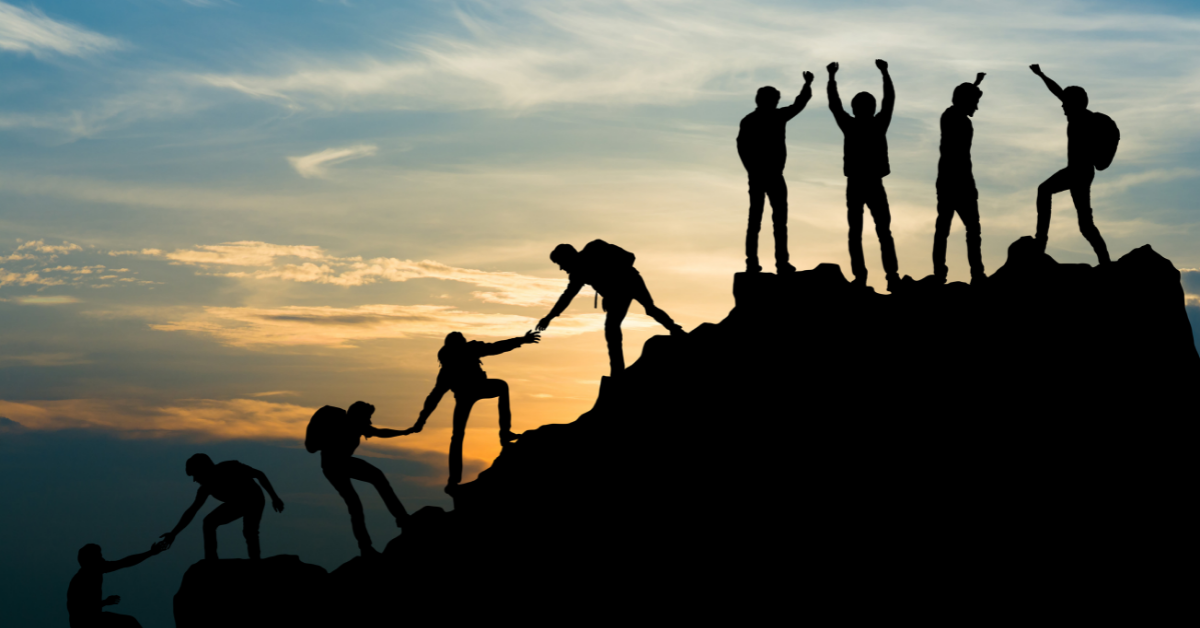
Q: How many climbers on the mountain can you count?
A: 9